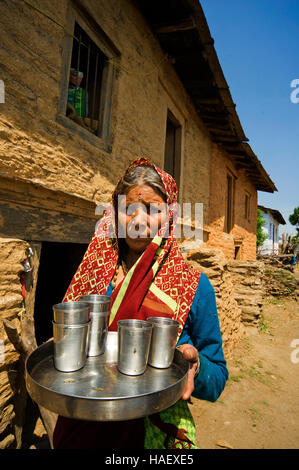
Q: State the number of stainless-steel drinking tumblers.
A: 6